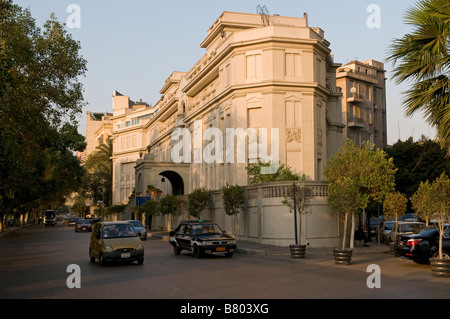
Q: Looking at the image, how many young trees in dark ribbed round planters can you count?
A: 3